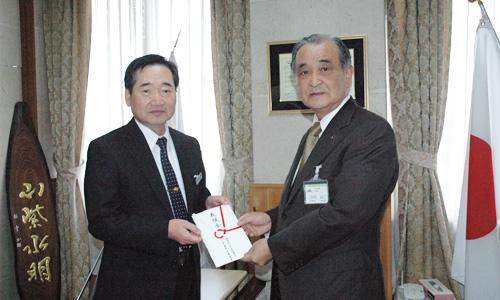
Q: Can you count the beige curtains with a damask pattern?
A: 3